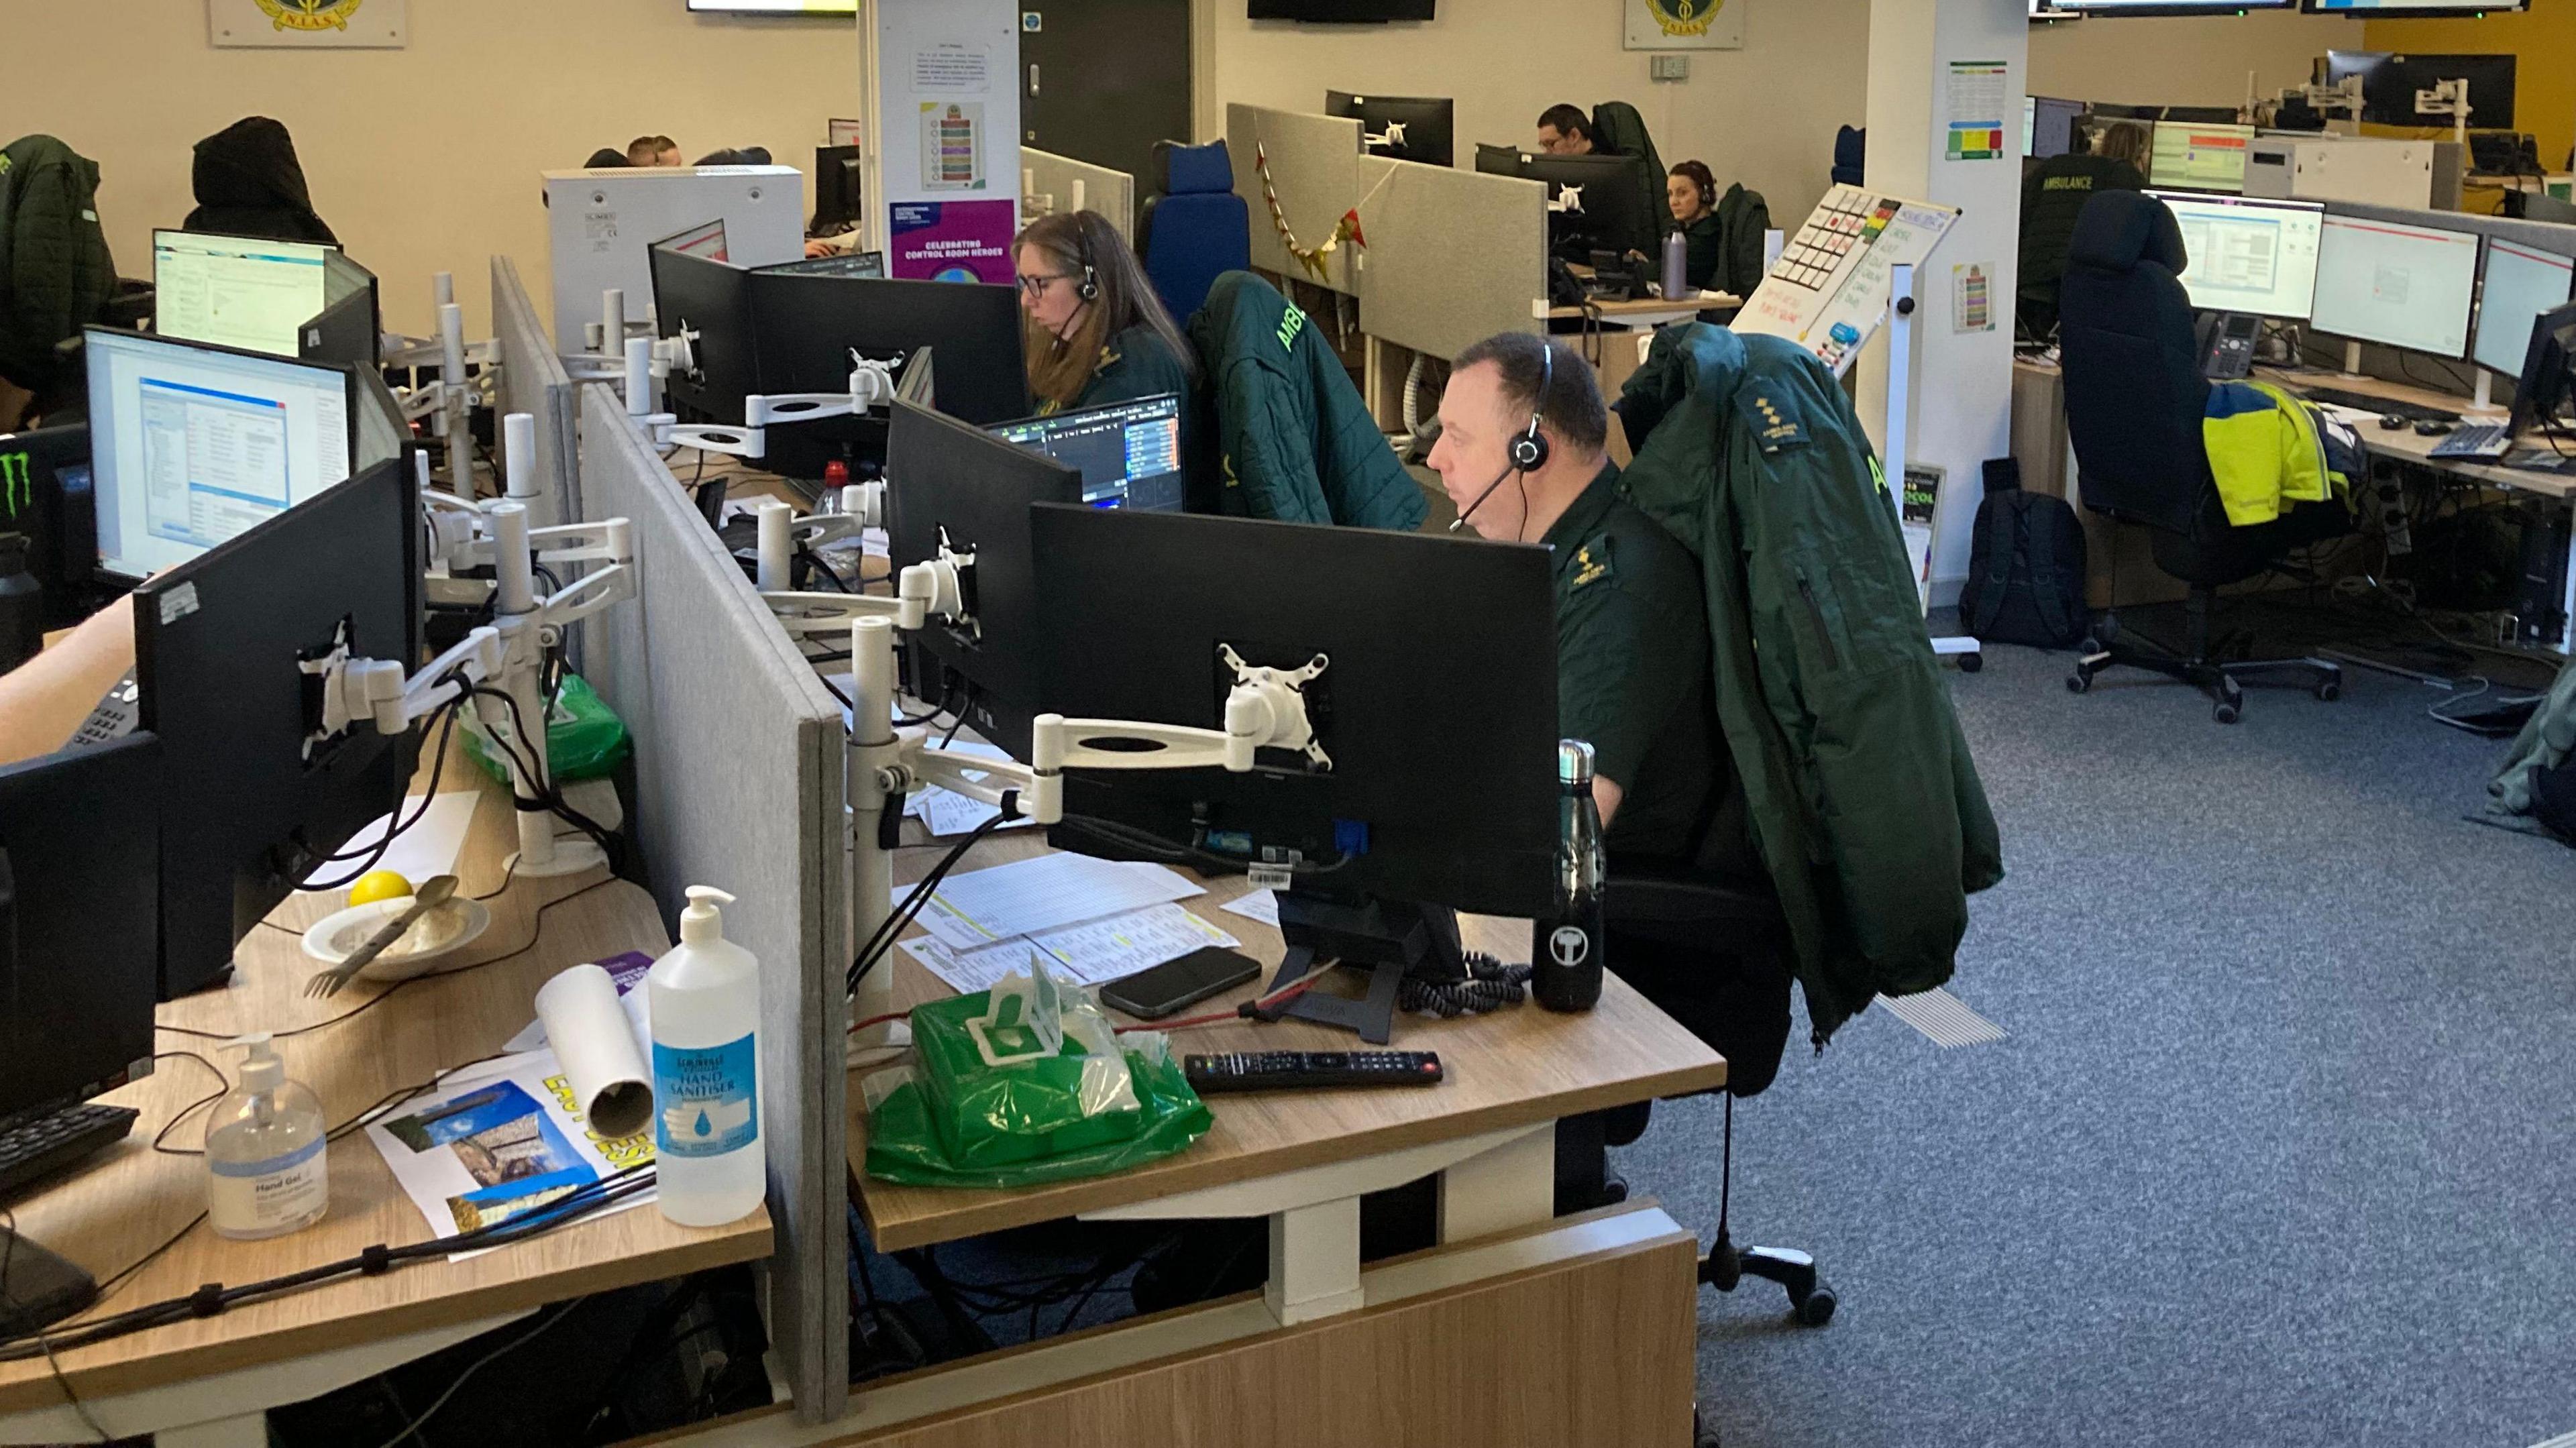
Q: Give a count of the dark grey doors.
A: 1